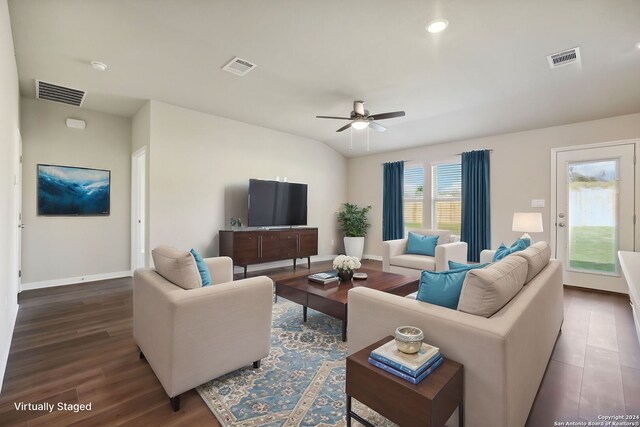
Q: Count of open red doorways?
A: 0